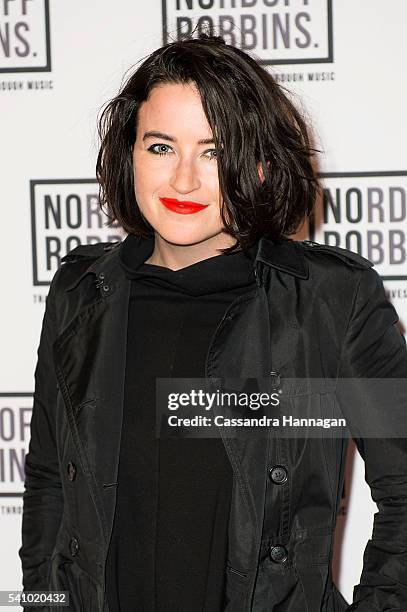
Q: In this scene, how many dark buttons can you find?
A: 5